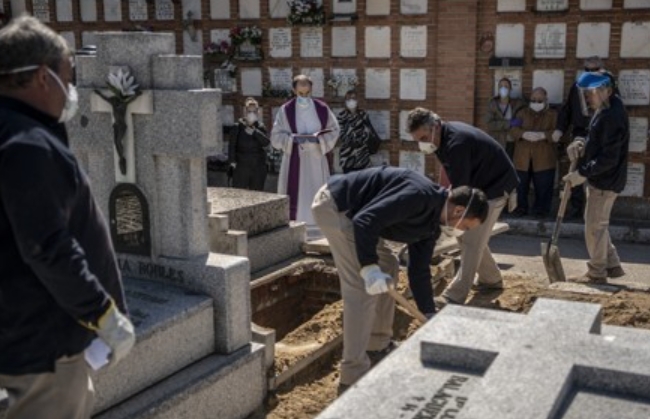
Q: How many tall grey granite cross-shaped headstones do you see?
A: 1